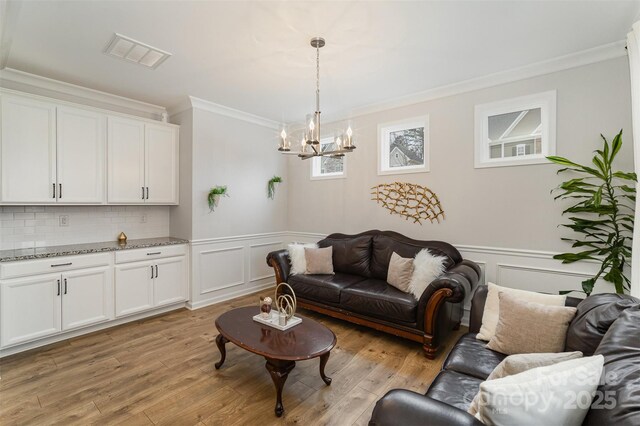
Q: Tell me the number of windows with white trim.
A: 3